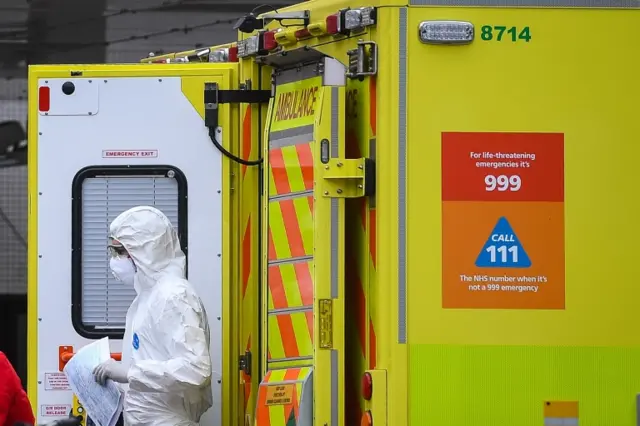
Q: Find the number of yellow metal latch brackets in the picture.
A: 1